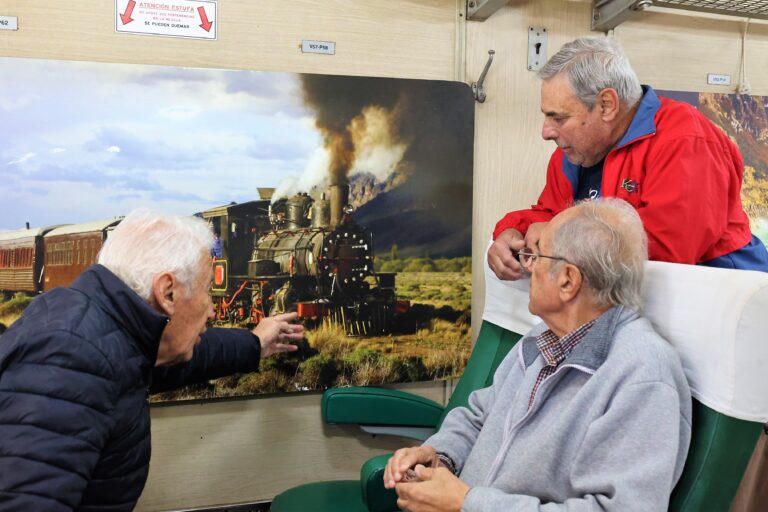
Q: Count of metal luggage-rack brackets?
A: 2